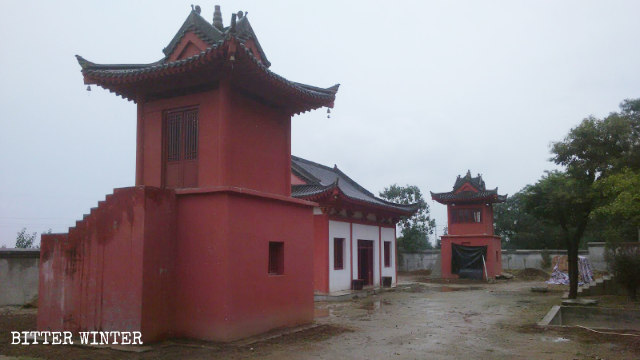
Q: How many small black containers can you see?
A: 2